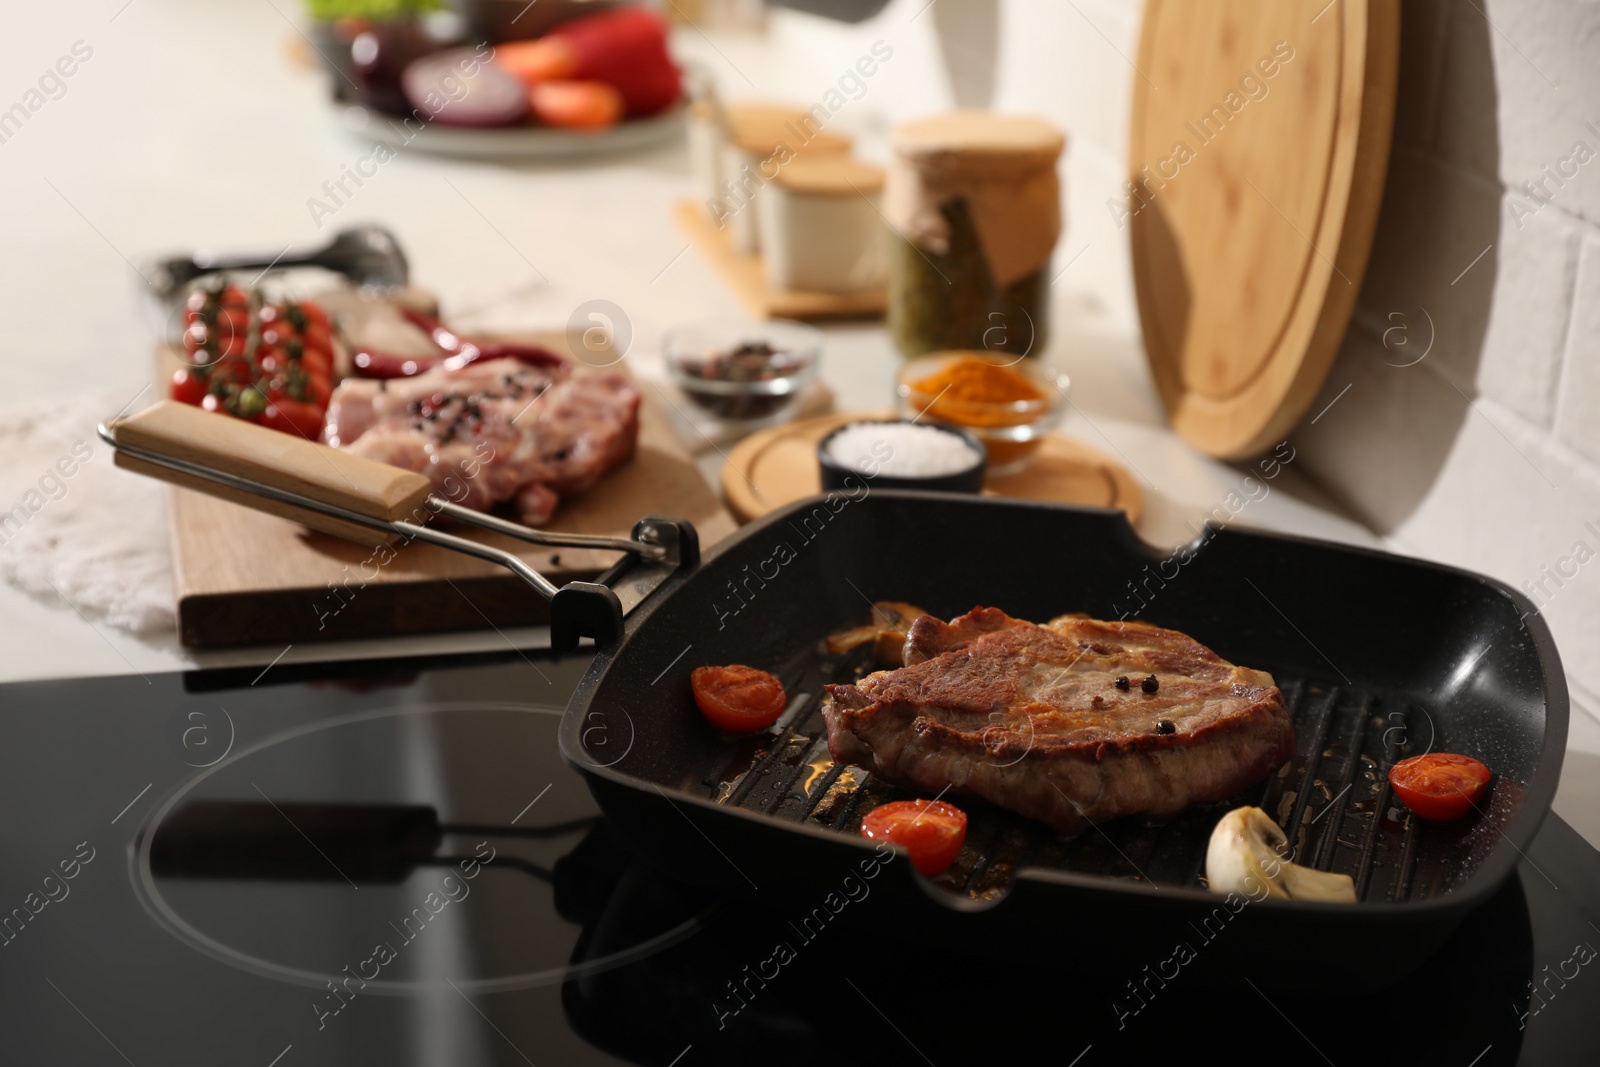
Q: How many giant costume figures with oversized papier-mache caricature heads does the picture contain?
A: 0